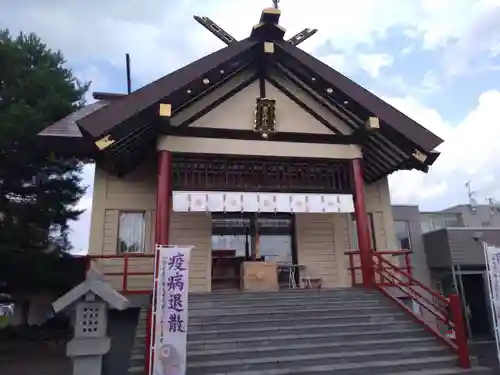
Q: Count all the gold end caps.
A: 5